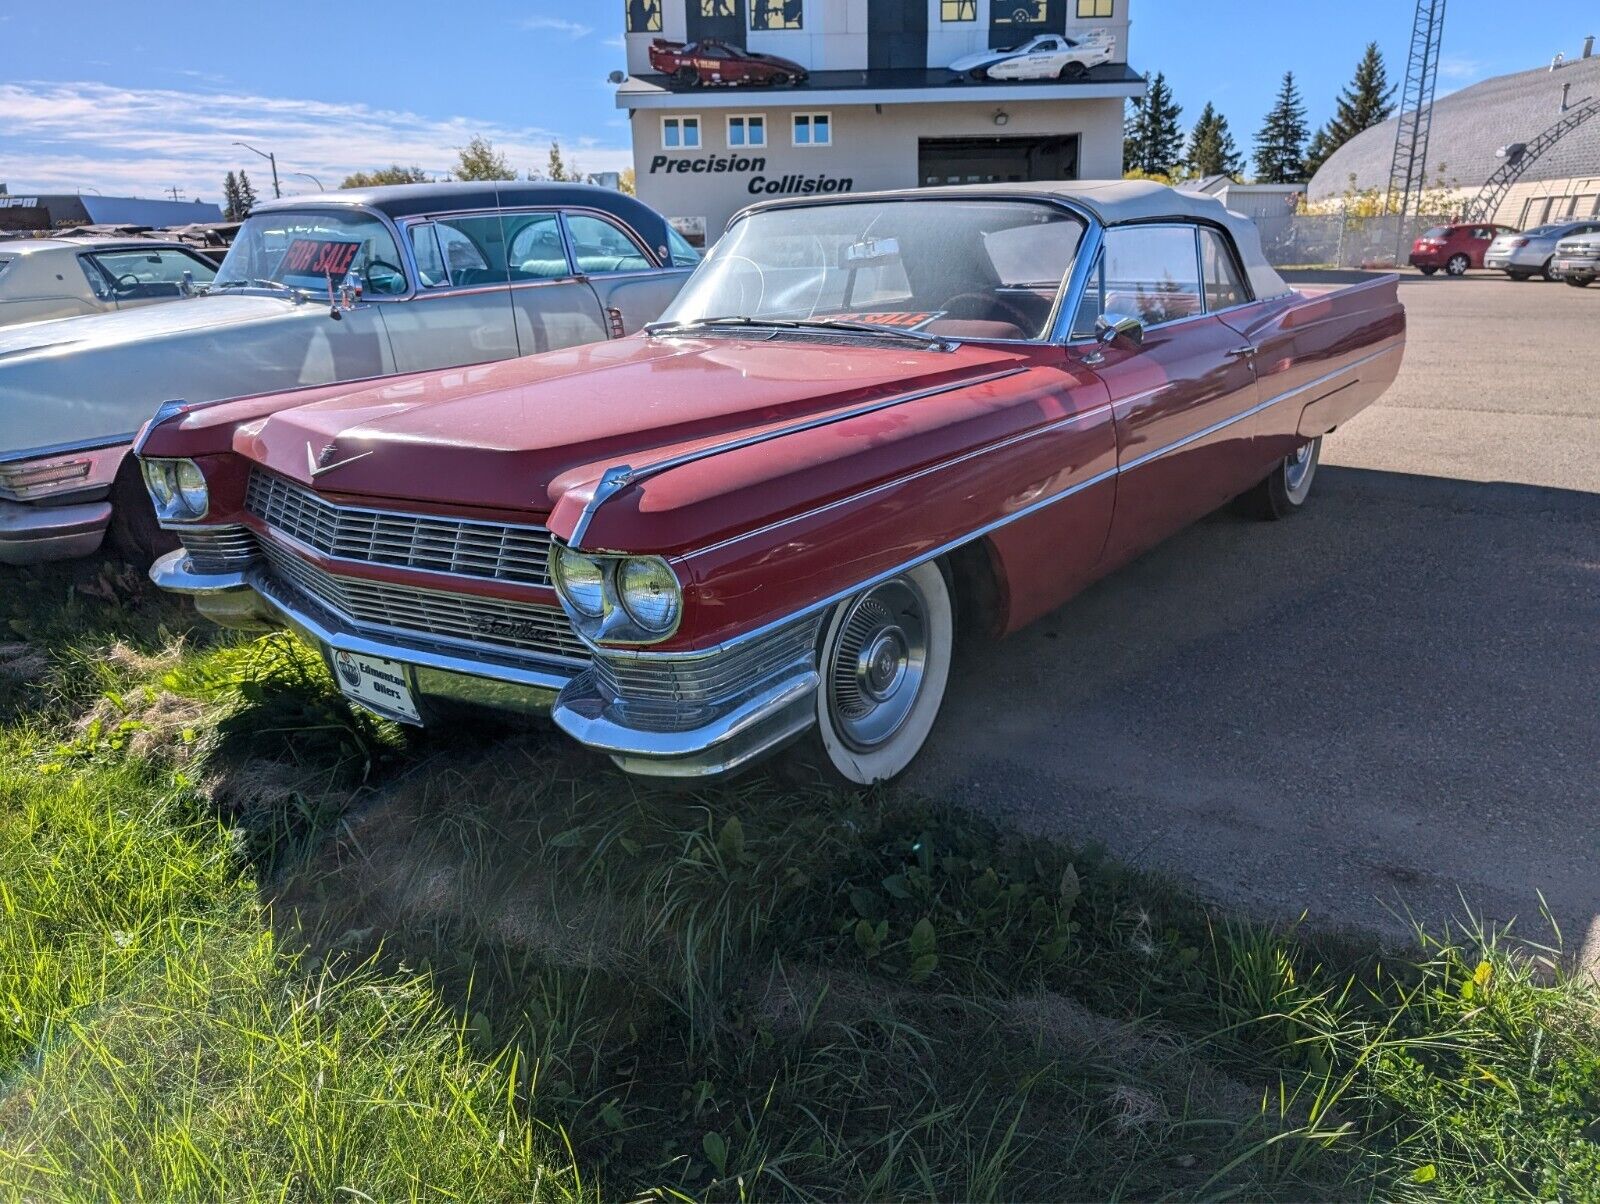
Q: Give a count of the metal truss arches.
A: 1